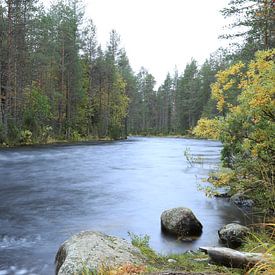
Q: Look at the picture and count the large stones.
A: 3